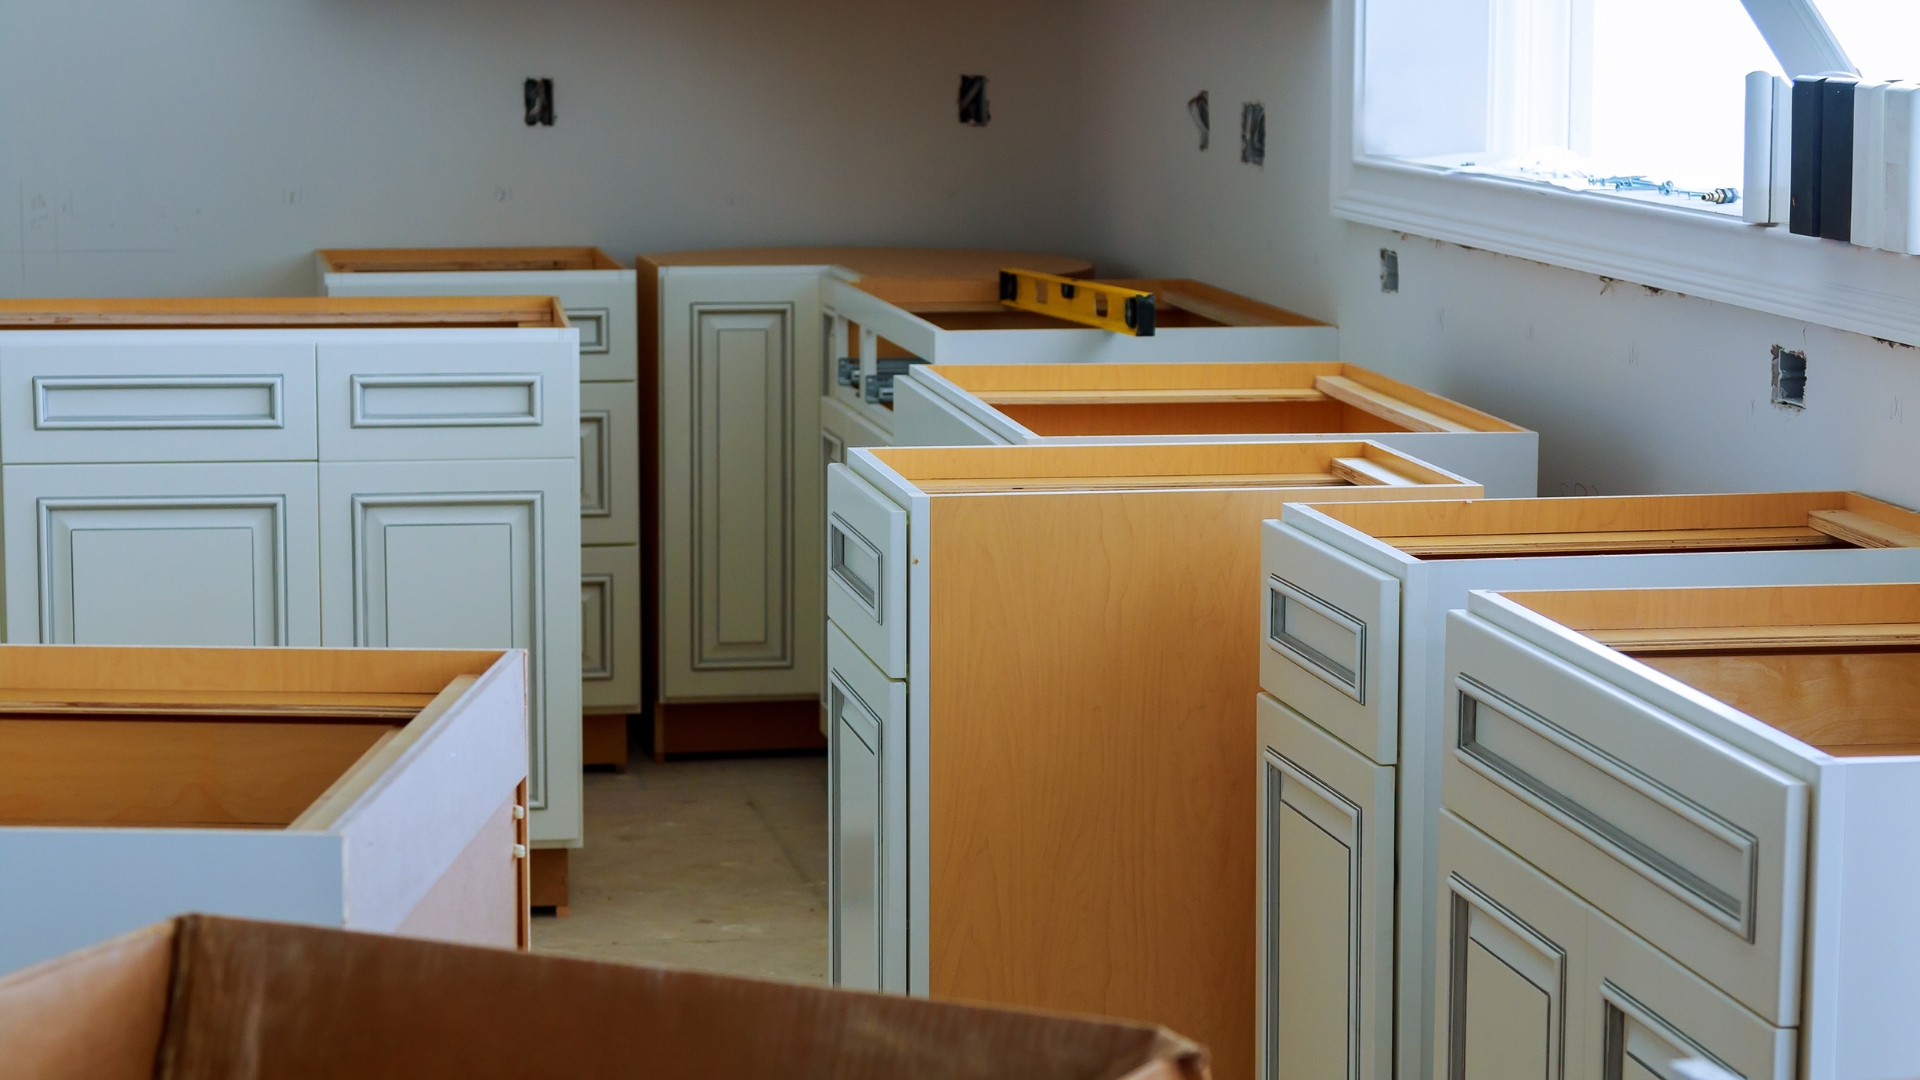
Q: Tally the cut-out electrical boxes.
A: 6